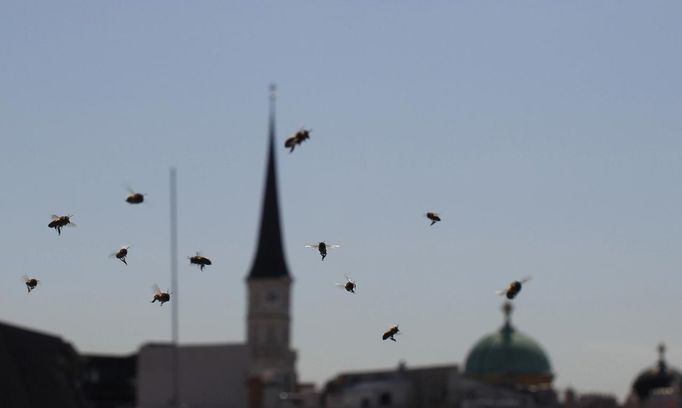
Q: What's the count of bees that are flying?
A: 12